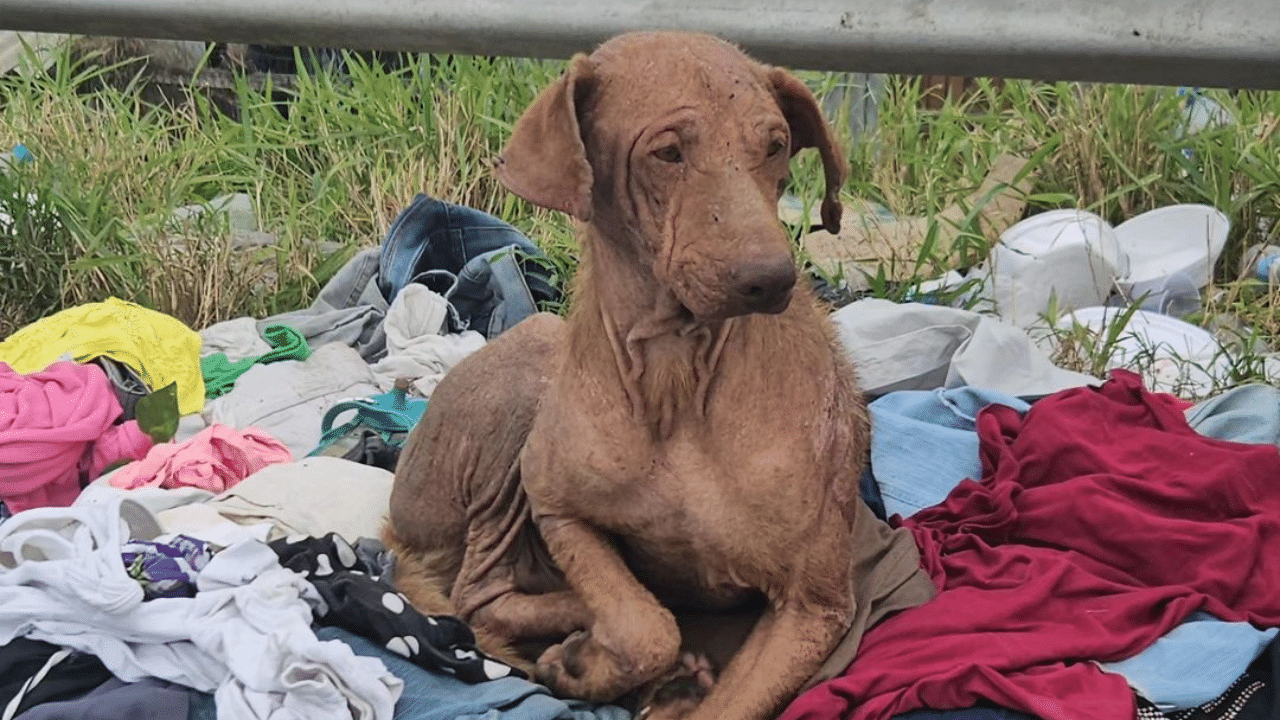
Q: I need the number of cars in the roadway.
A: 0